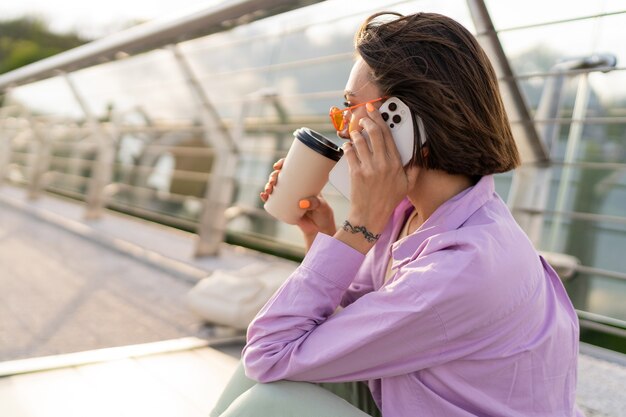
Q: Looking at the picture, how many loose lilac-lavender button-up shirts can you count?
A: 1